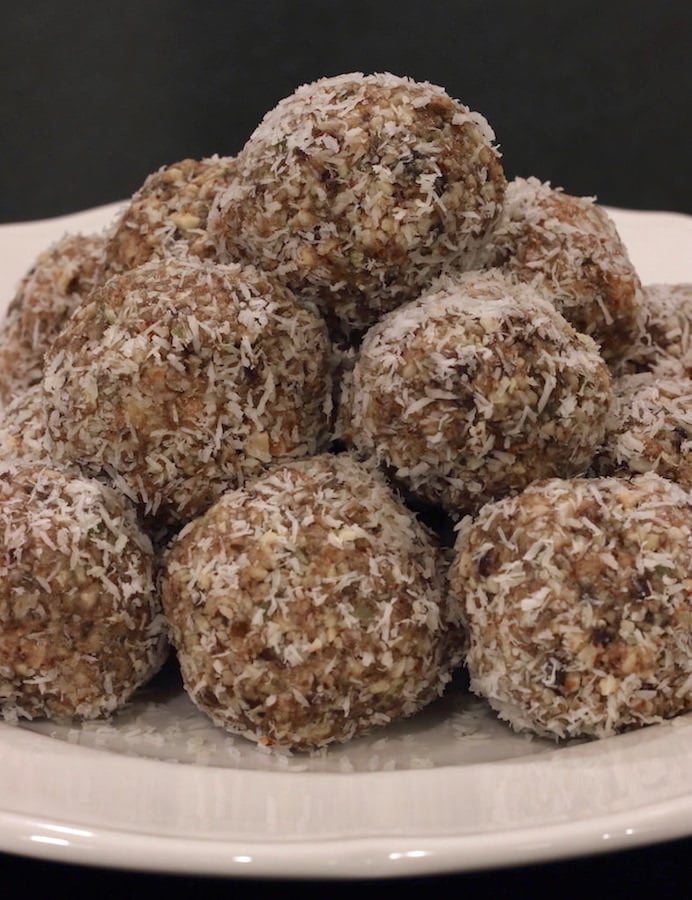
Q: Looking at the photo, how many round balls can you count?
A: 12